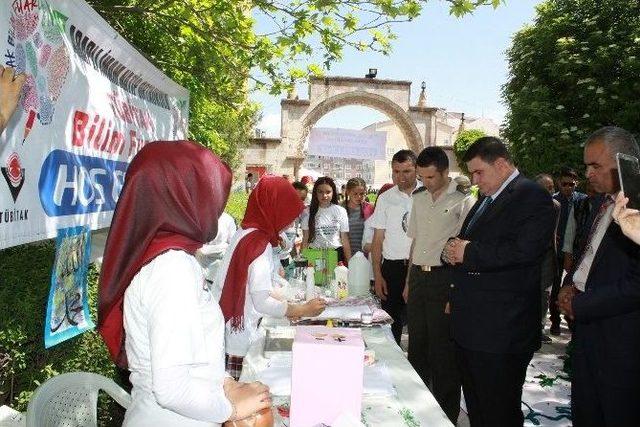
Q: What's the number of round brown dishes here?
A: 1